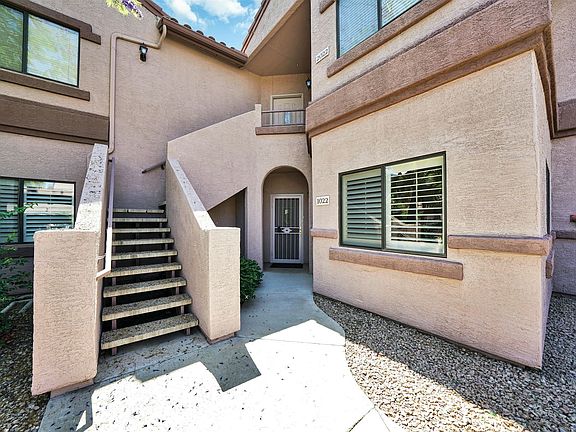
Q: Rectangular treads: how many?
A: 9